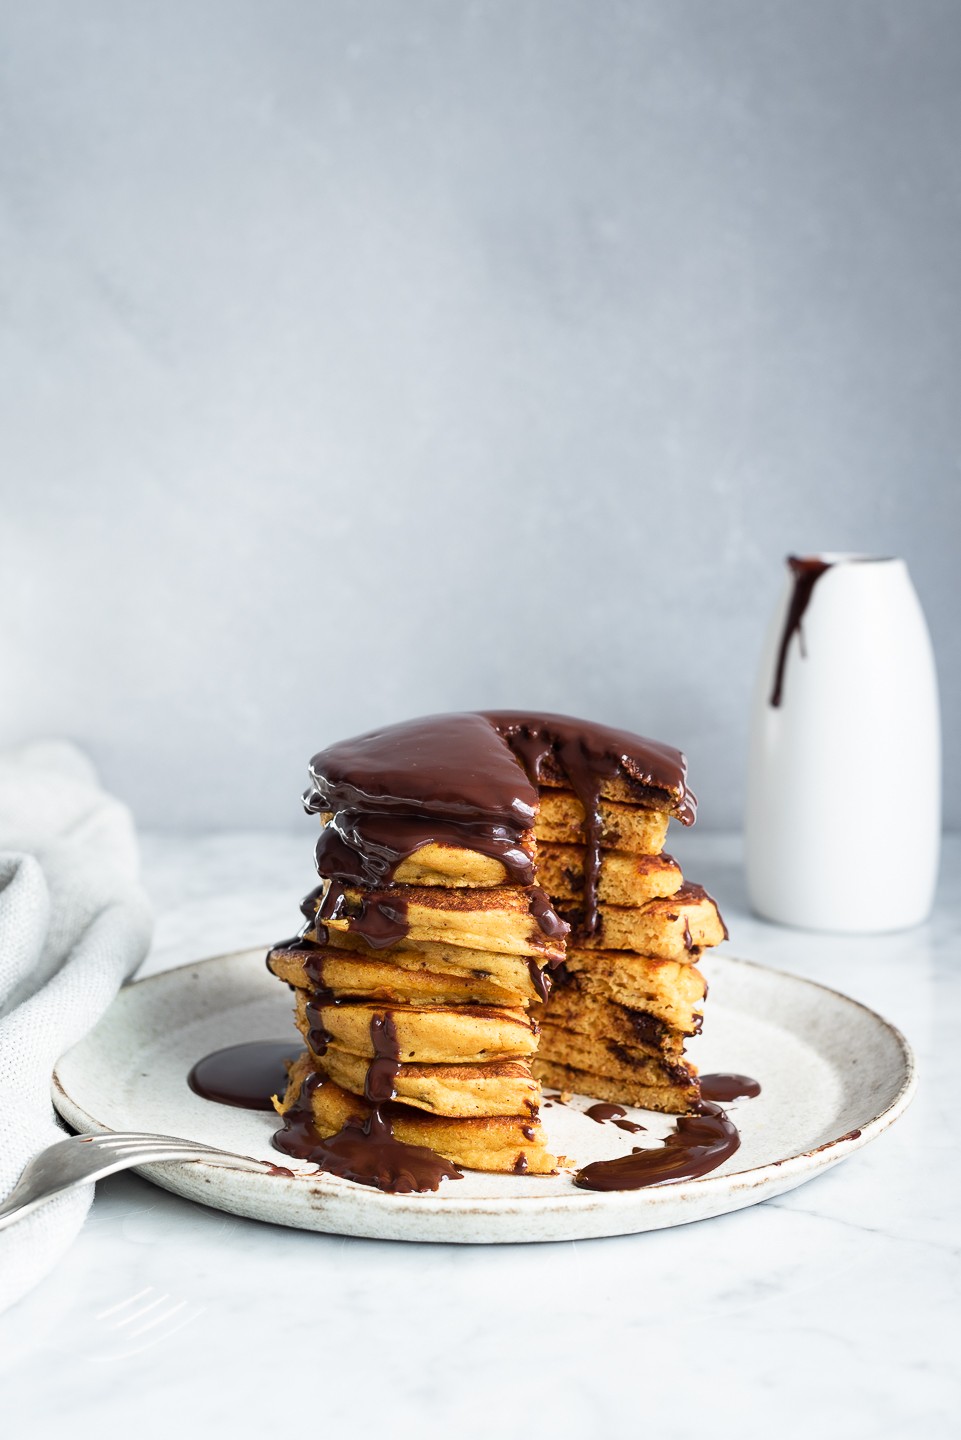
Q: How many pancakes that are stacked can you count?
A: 8